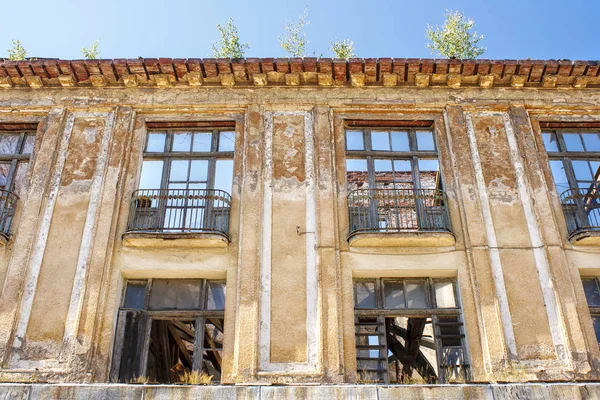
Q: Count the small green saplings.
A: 6